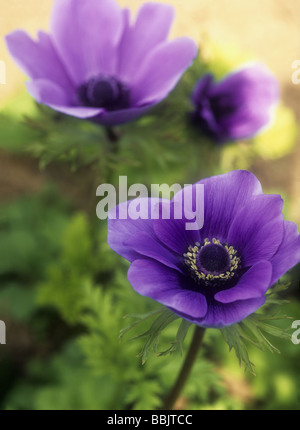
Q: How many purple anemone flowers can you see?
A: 3